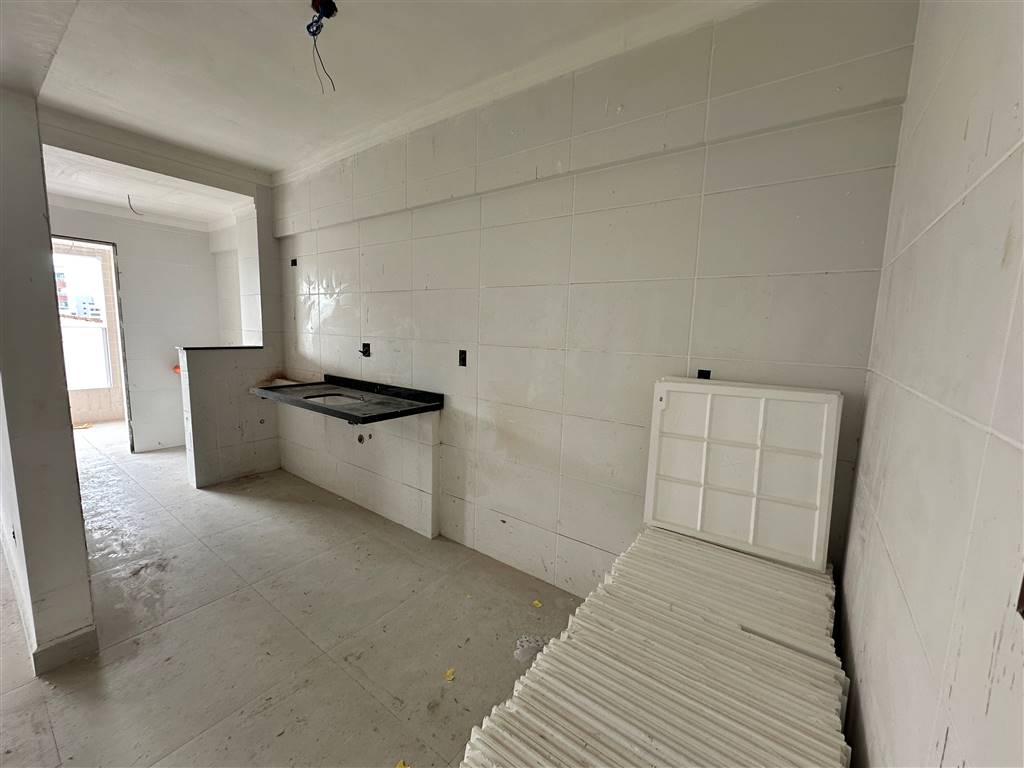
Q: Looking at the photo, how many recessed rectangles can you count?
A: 9